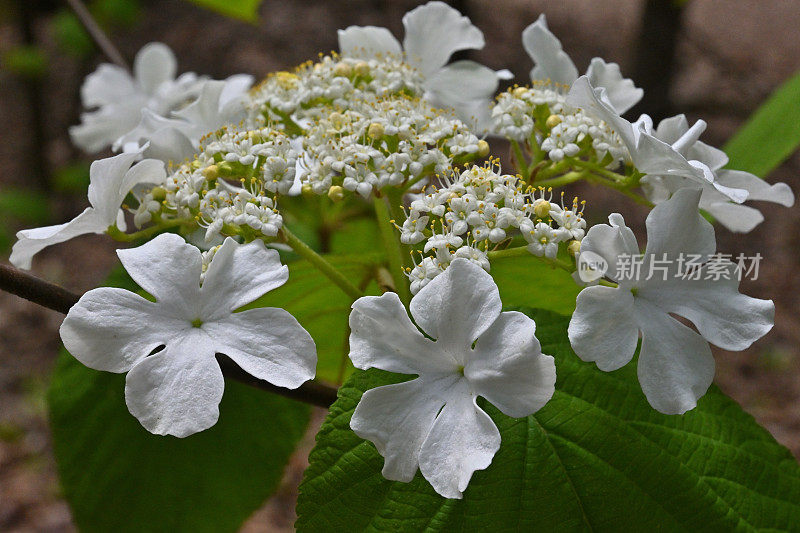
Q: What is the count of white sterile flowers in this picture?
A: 10